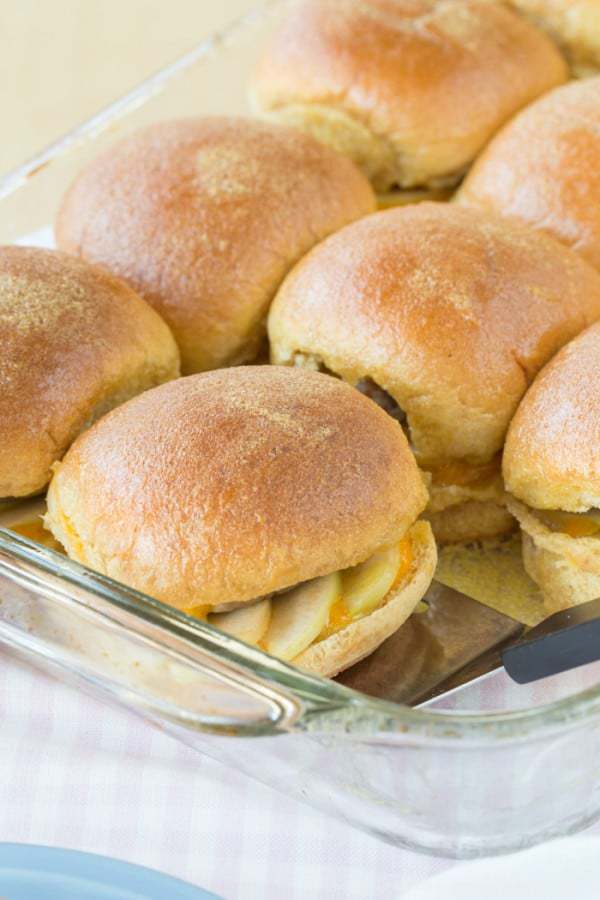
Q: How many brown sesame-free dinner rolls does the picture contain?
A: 8